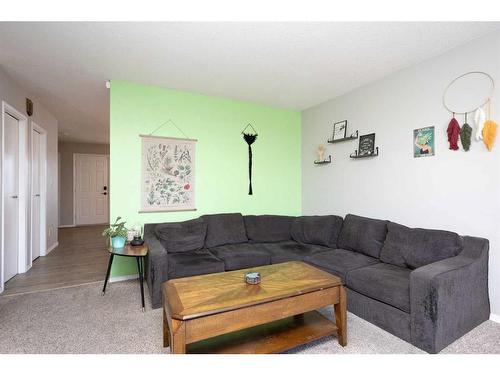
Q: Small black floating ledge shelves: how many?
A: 3